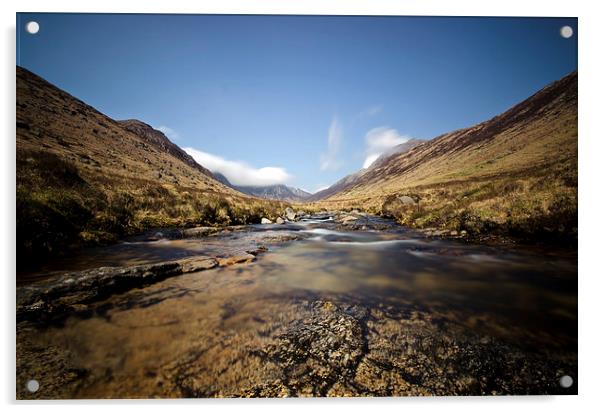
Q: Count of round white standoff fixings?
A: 4